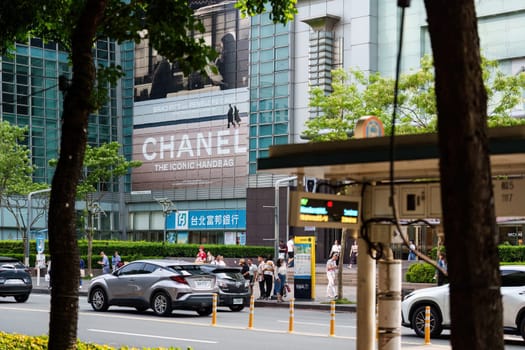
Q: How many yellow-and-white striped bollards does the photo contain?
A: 5